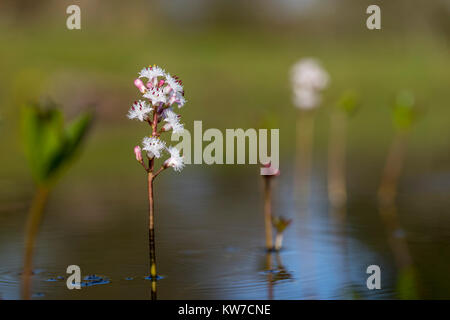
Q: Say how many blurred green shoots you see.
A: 3